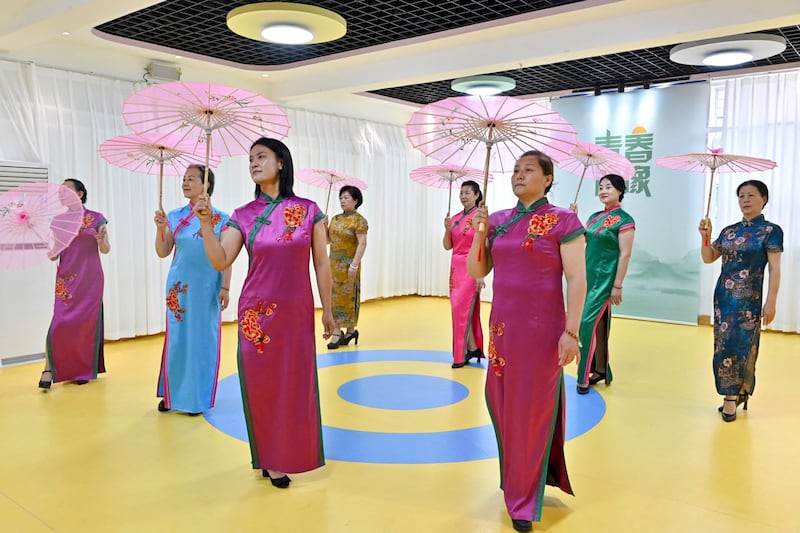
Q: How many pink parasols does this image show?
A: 8